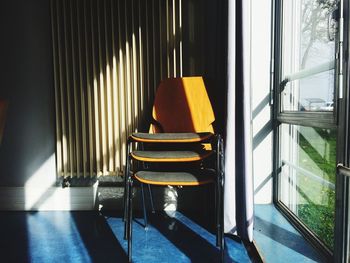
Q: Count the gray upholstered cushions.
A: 3